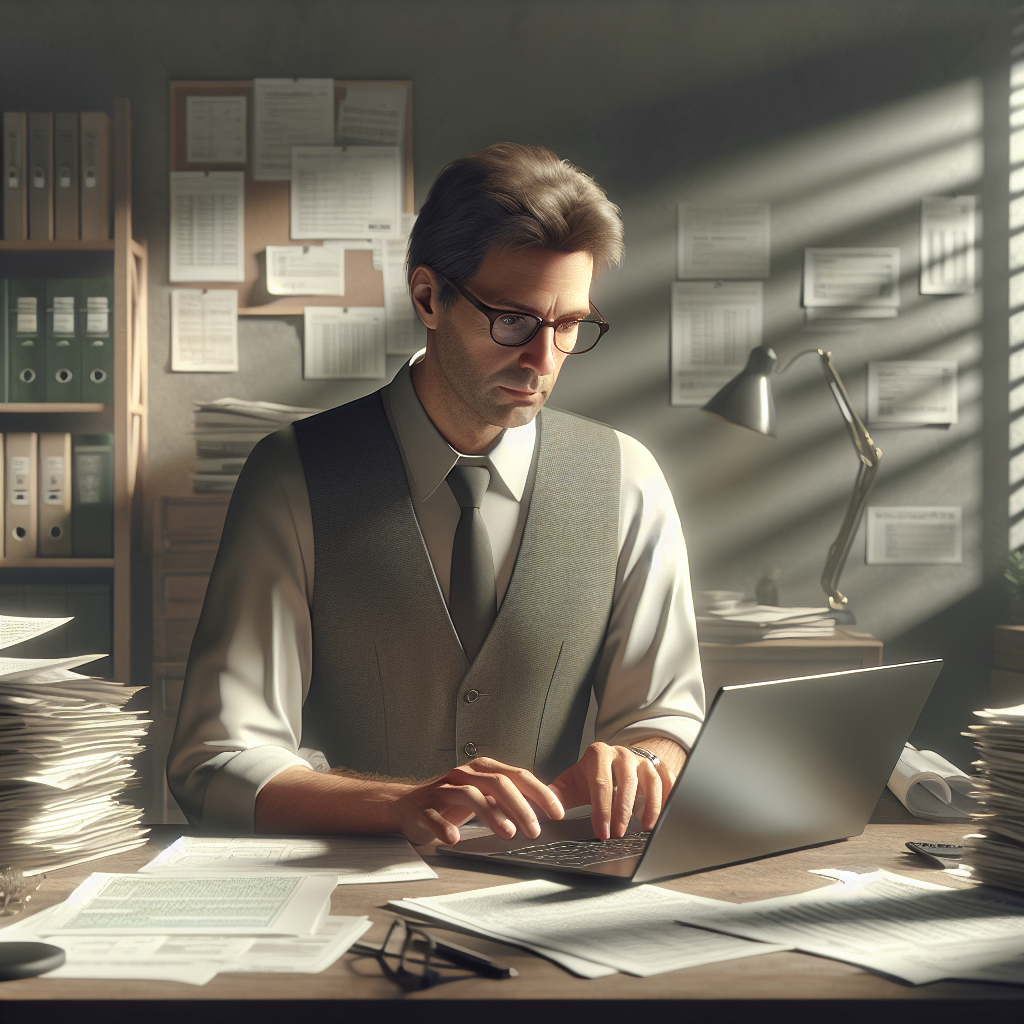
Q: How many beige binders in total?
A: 6